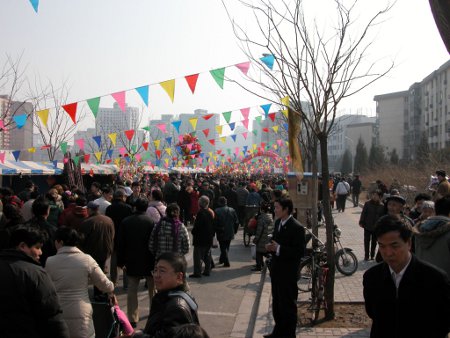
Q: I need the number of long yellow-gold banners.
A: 1